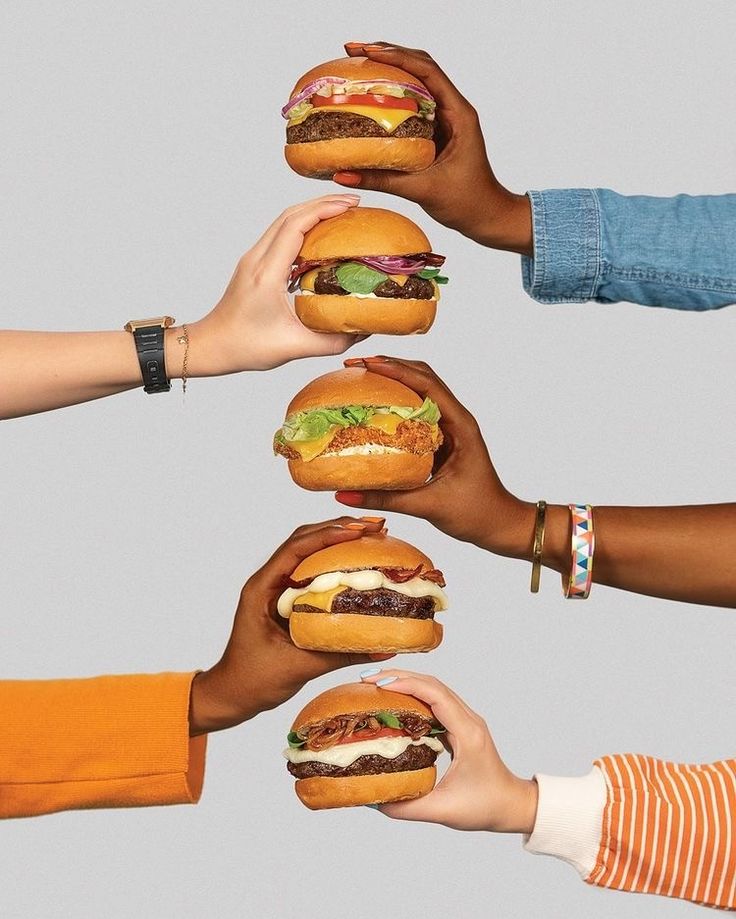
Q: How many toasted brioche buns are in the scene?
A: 5